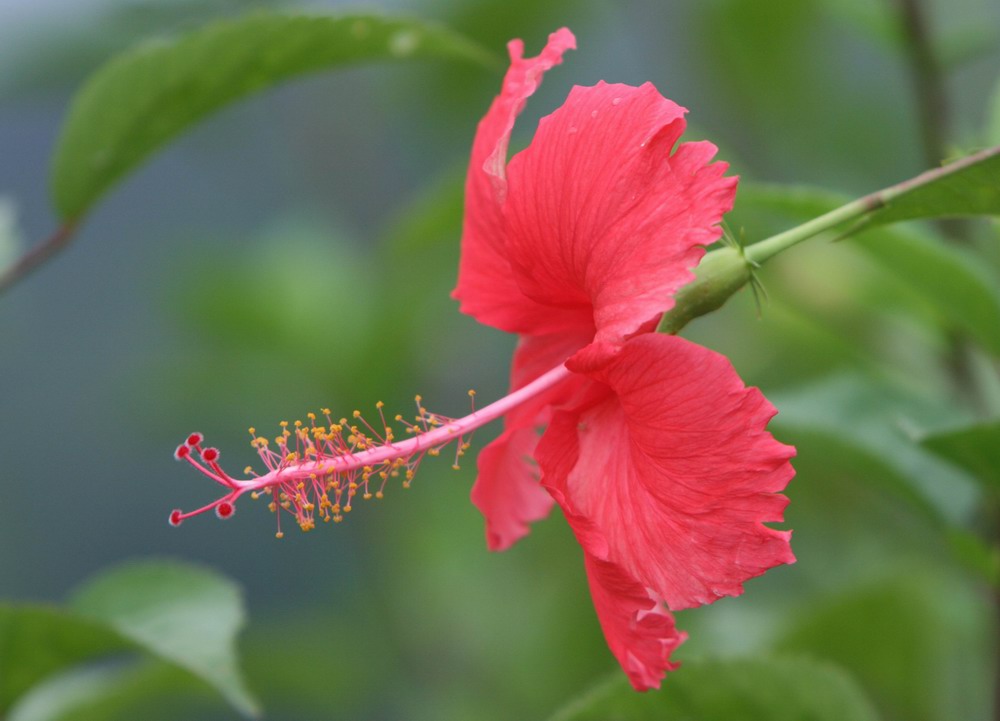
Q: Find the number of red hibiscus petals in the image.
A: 5